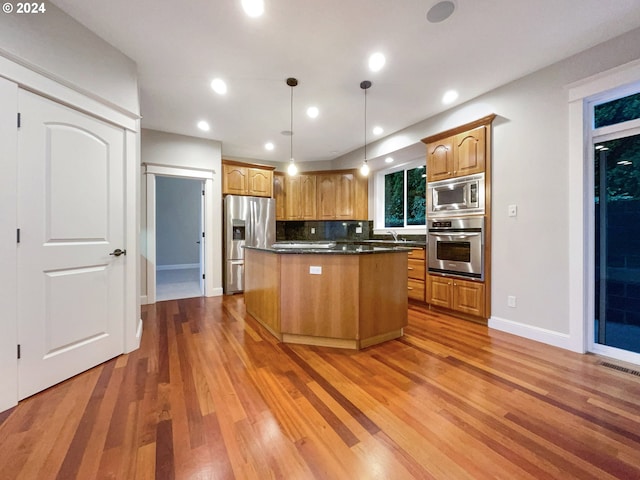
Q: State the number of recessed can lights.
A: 9